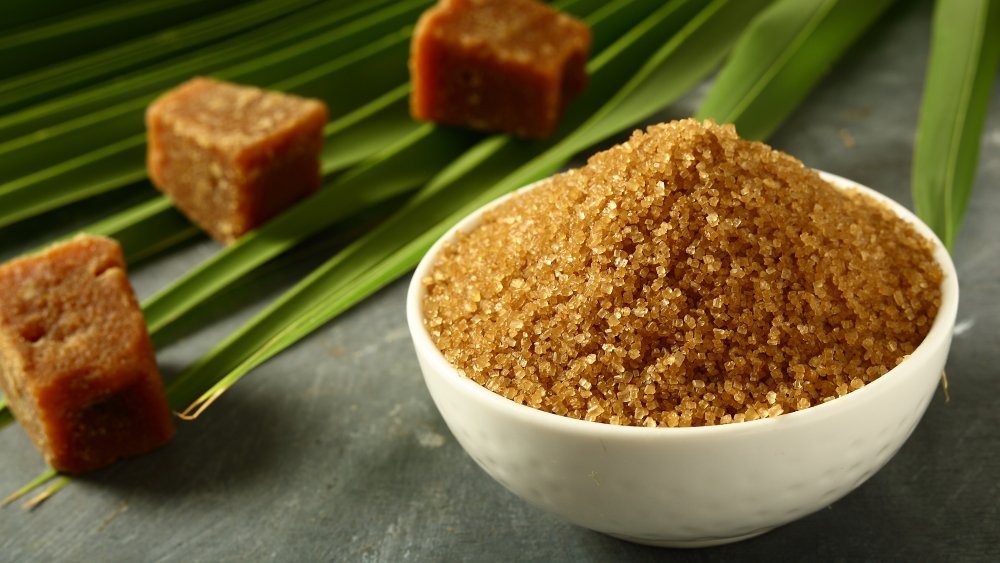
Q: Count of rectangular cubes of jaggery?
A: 3